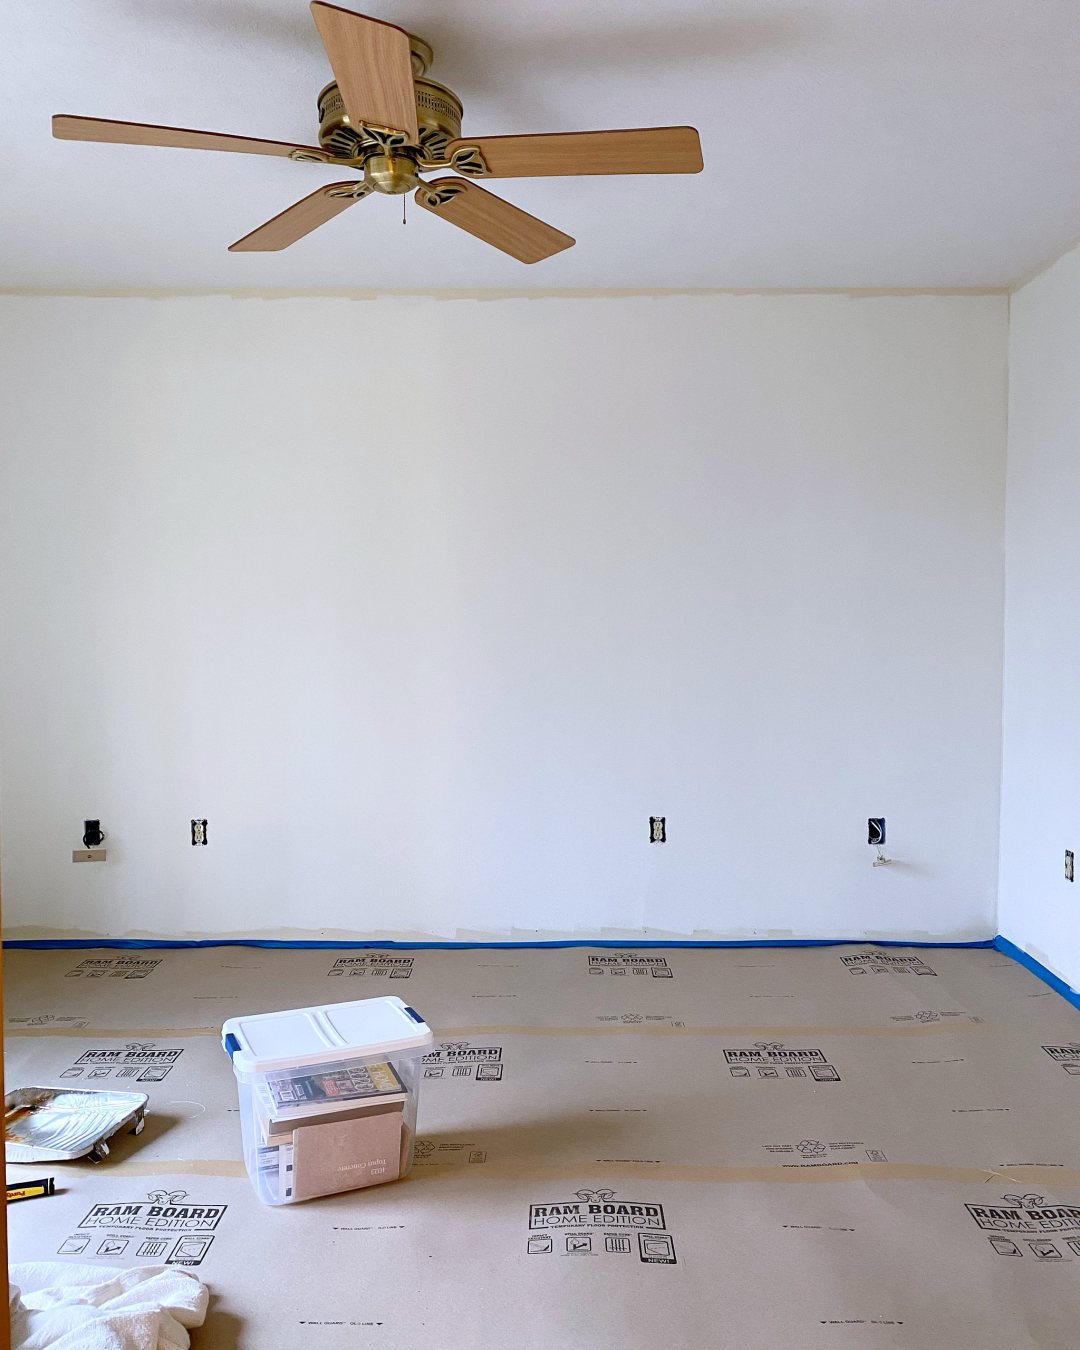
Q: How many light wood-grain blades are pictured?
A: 5